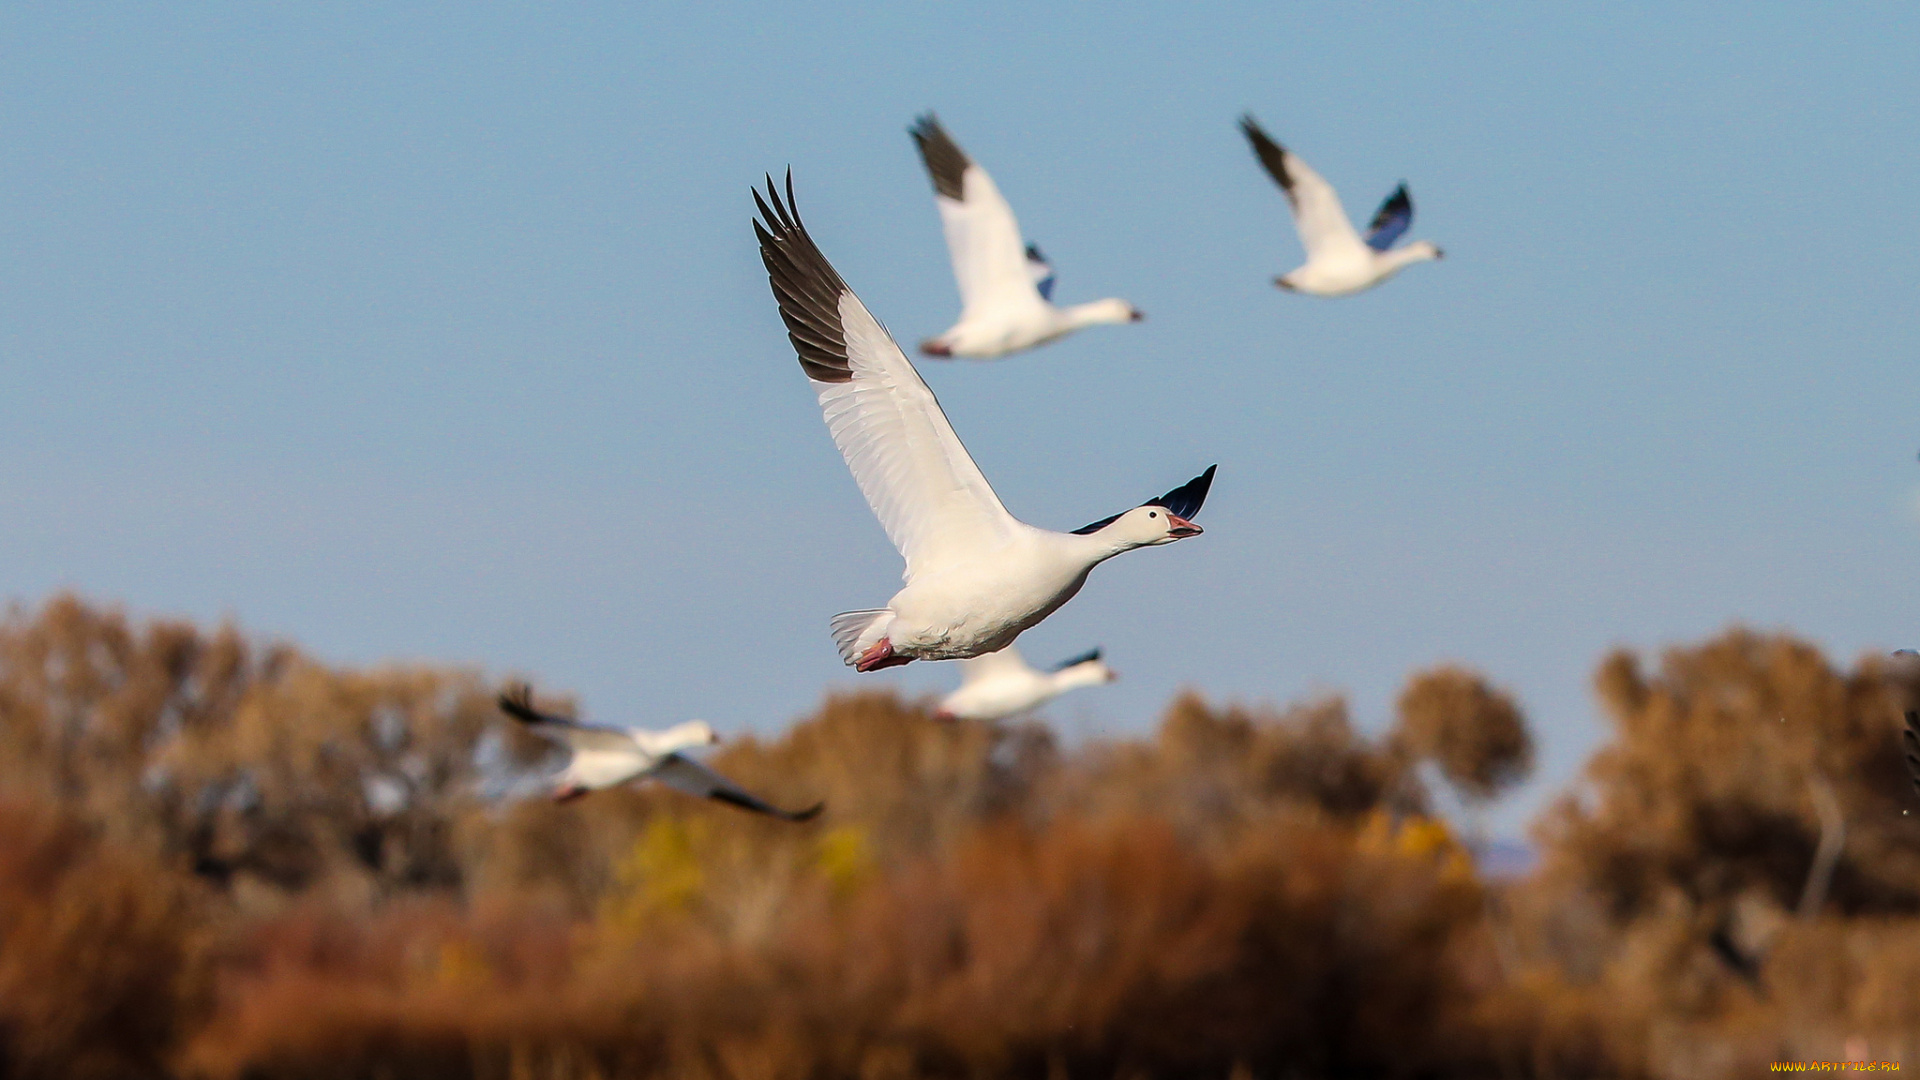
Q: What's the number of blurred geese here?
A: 4